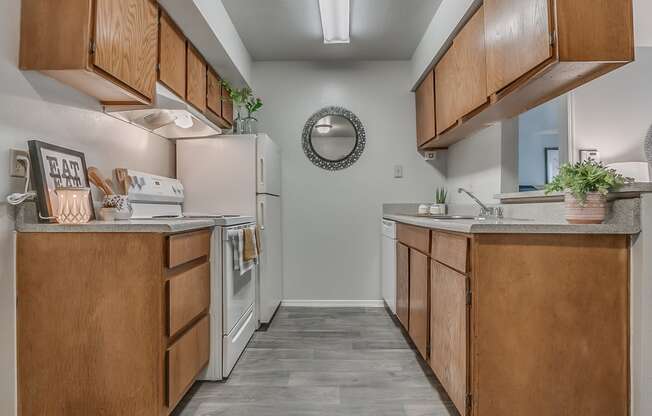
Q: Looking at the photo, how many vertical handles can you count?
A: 2